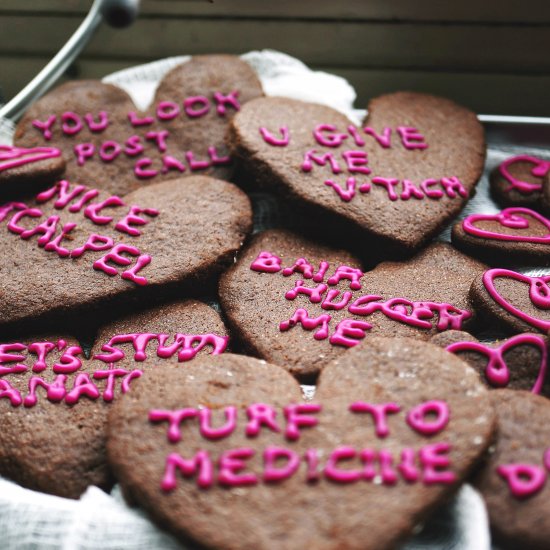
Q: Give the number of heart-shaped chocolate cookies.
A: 12